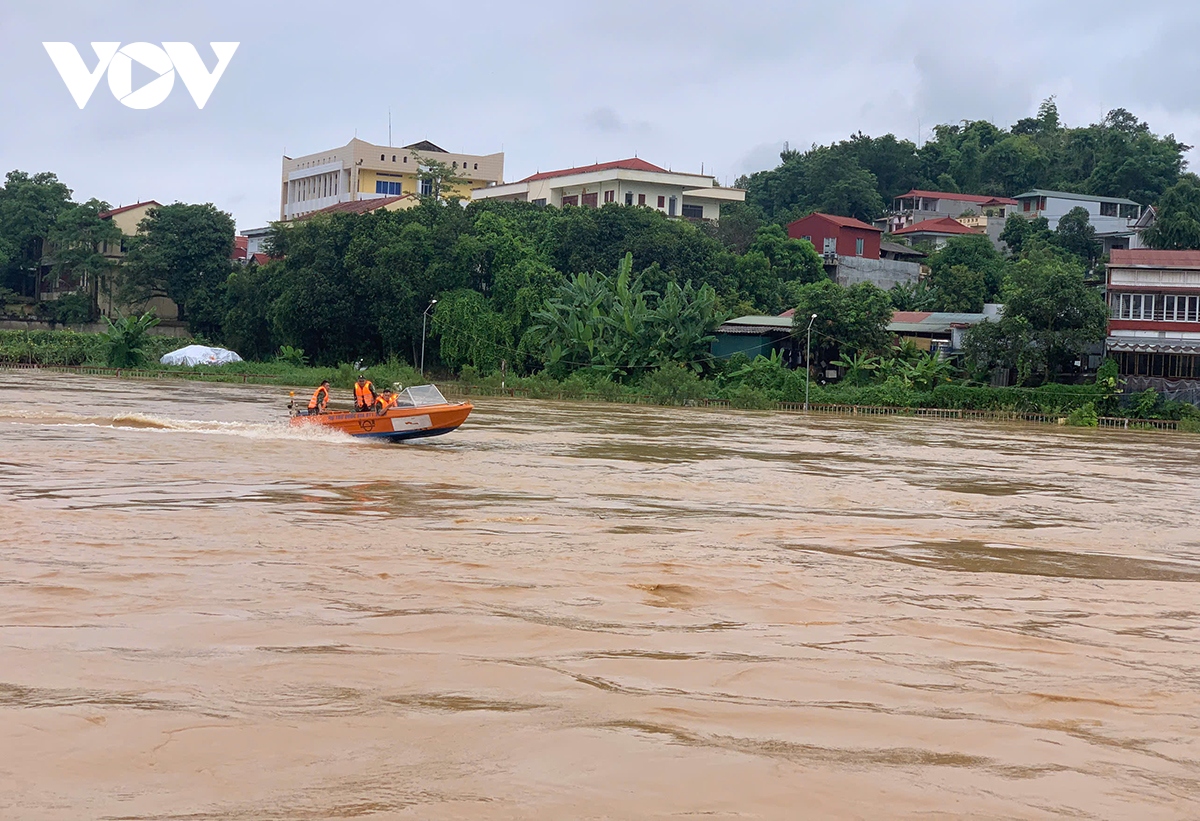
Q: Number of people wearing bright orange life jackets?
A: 3